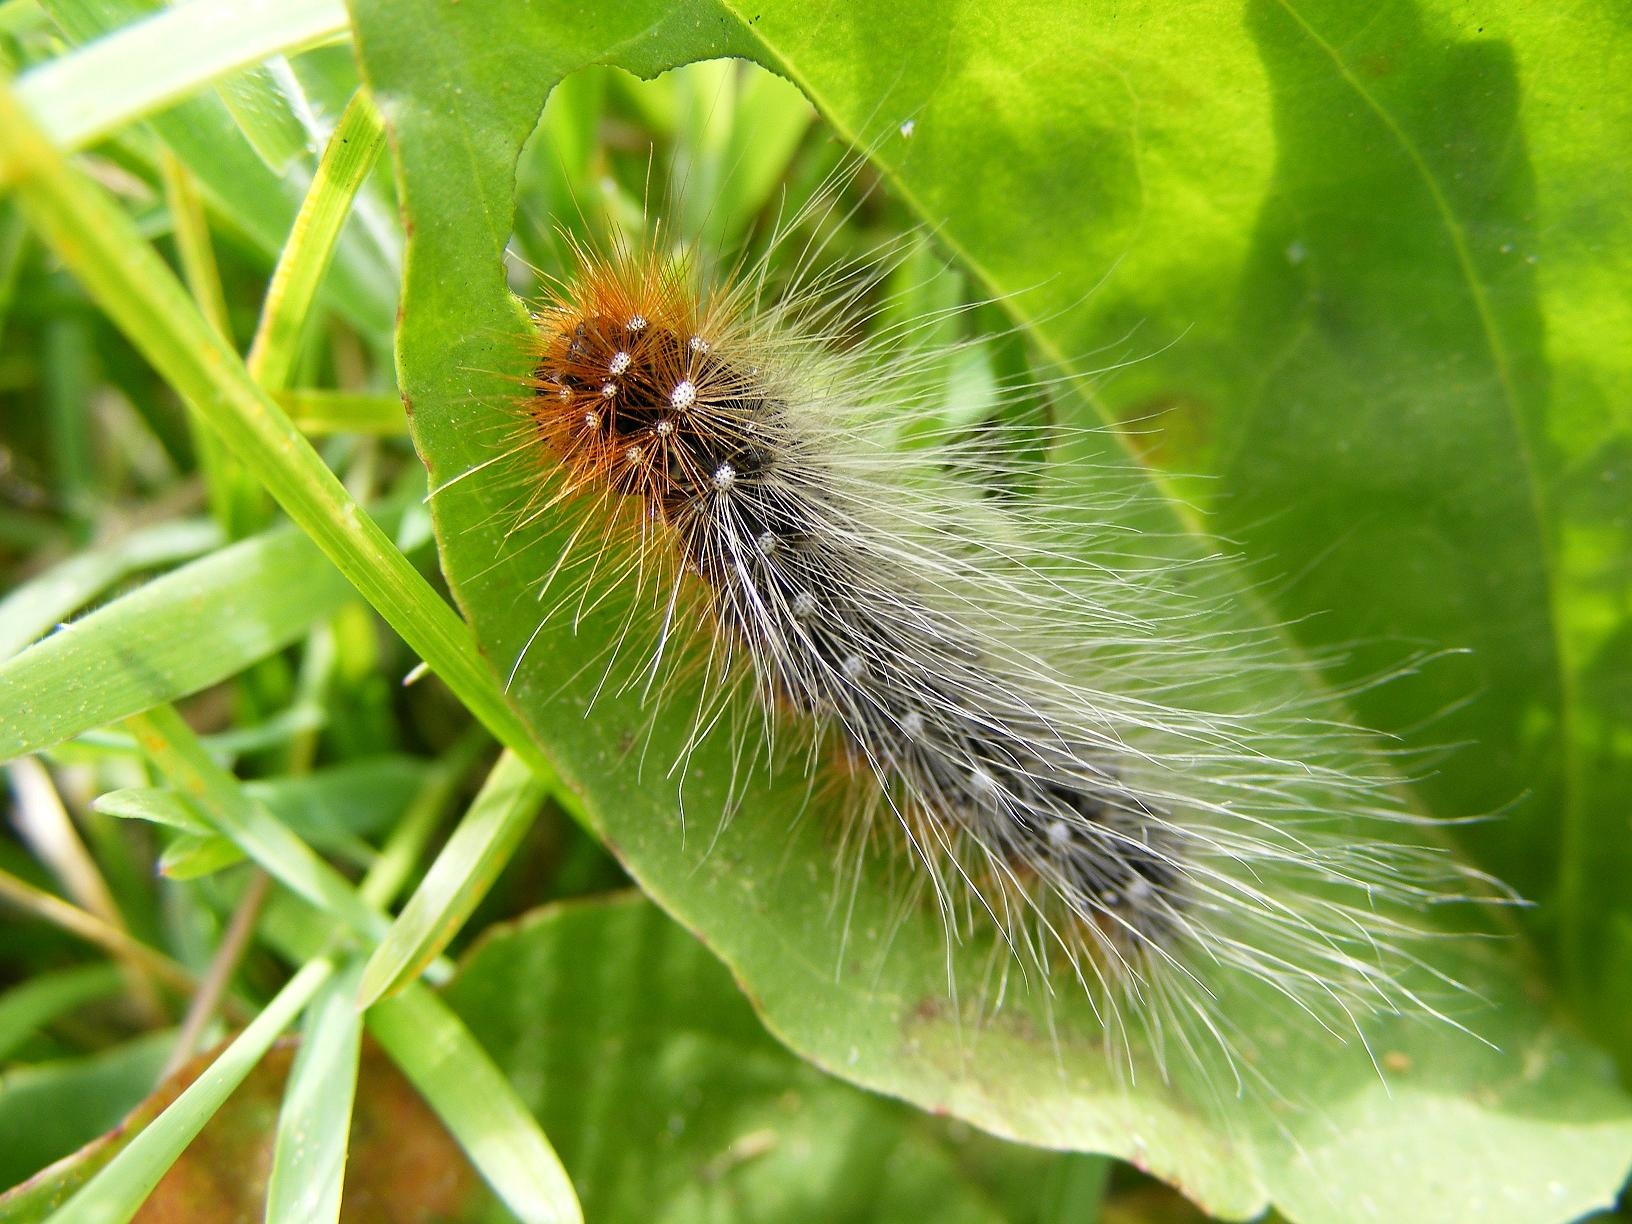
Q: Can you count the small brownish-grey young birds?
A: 0